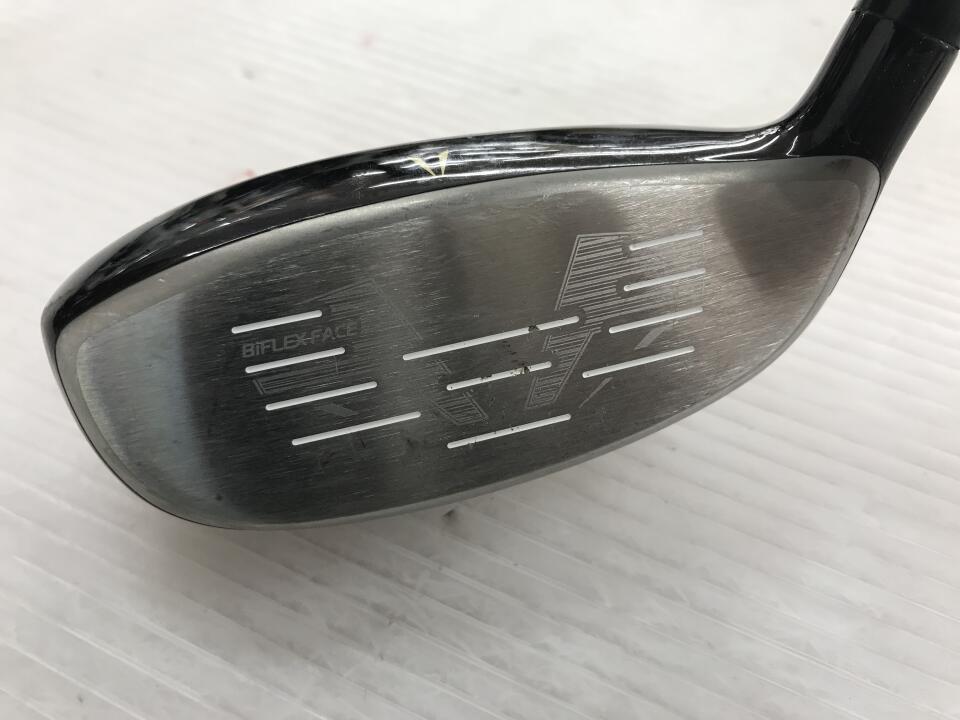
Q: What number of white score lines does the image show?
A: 11